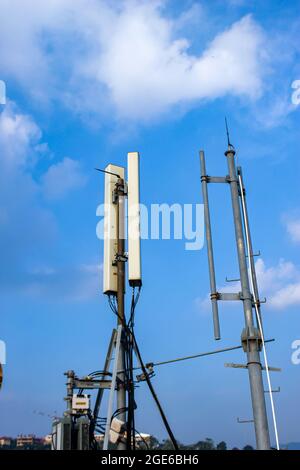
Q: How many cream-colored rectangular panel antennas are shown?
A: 2